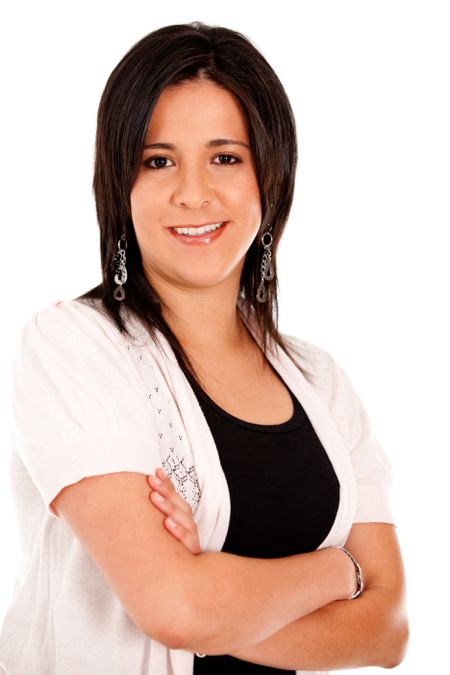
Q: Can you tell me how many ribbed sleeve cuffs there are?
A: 2